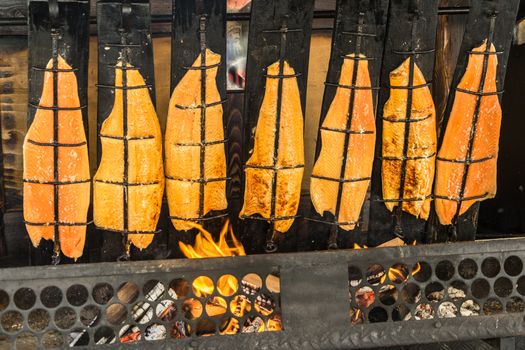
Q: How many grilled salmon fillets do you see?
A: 7